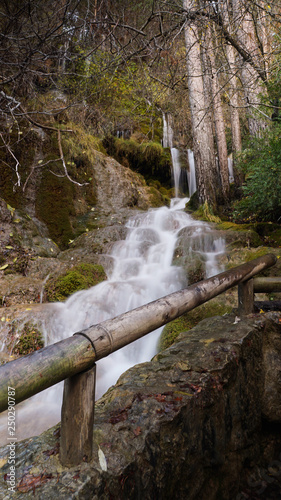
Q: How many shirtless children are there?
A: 0